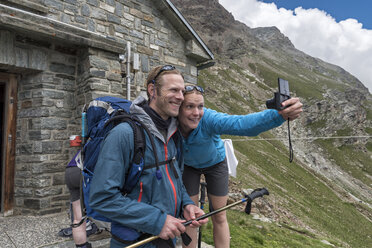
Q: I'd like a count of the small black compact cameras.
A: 1